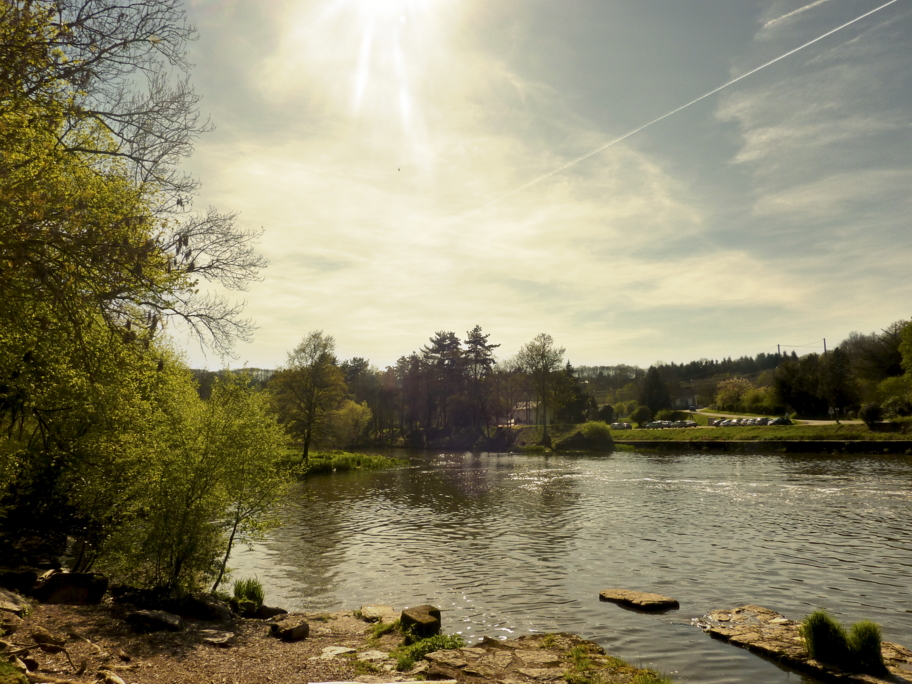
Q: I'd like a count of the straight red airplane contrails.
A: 0